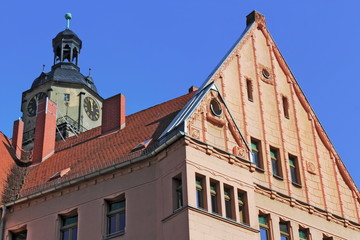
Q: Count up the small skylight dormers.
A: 2